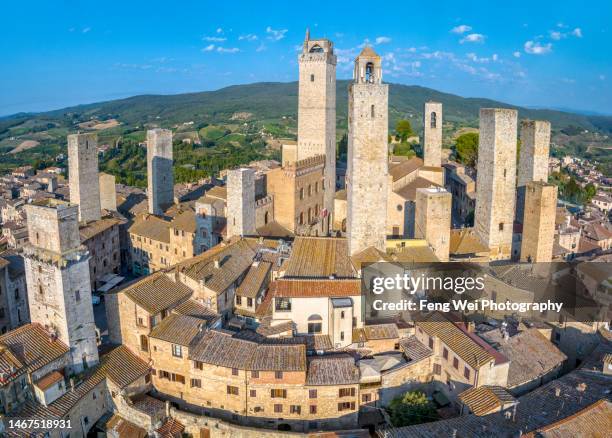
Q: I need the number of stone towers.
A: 12